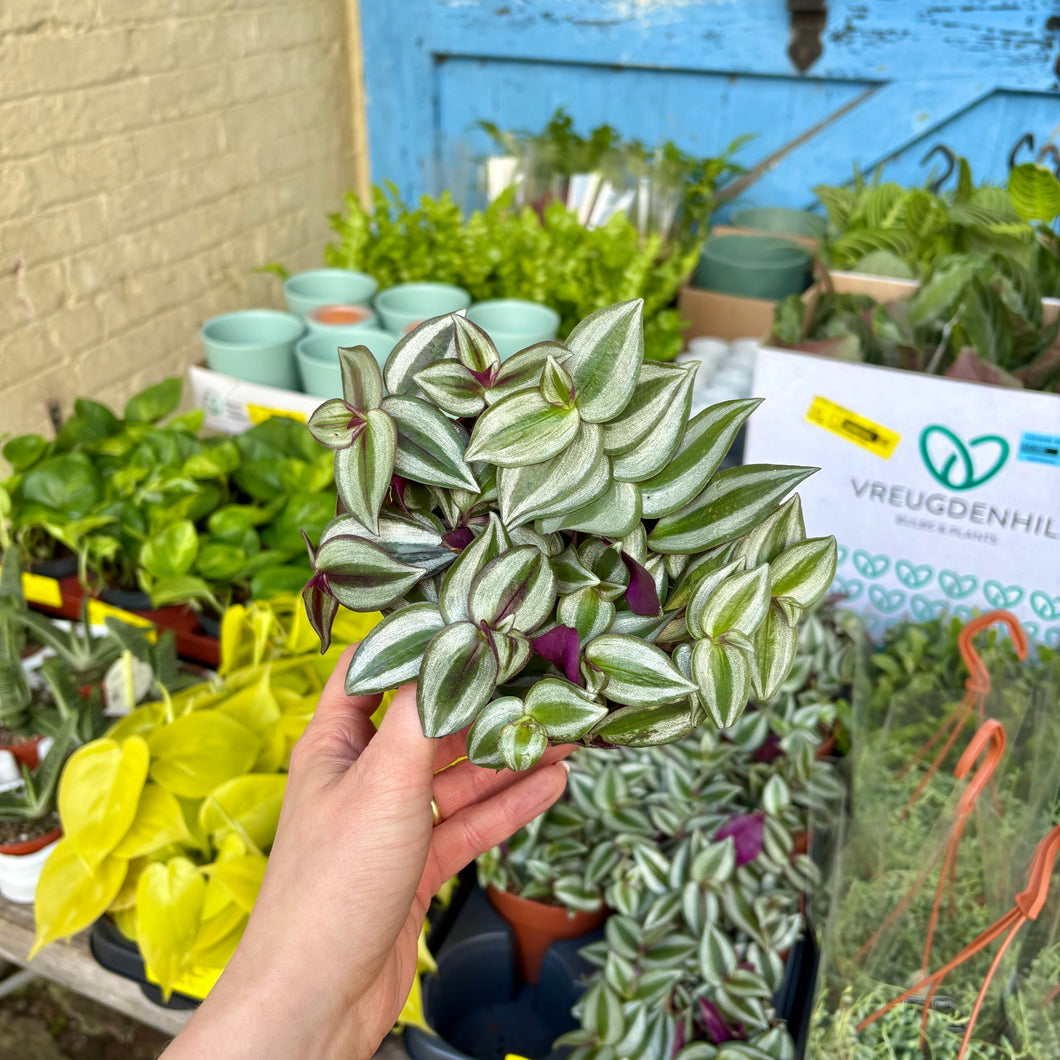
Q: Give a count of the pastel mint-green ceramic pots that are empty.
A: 5